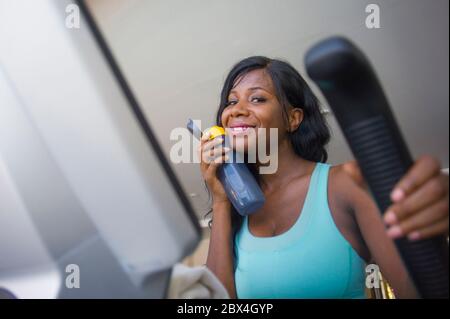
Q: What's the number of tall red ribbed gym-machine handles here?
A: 0